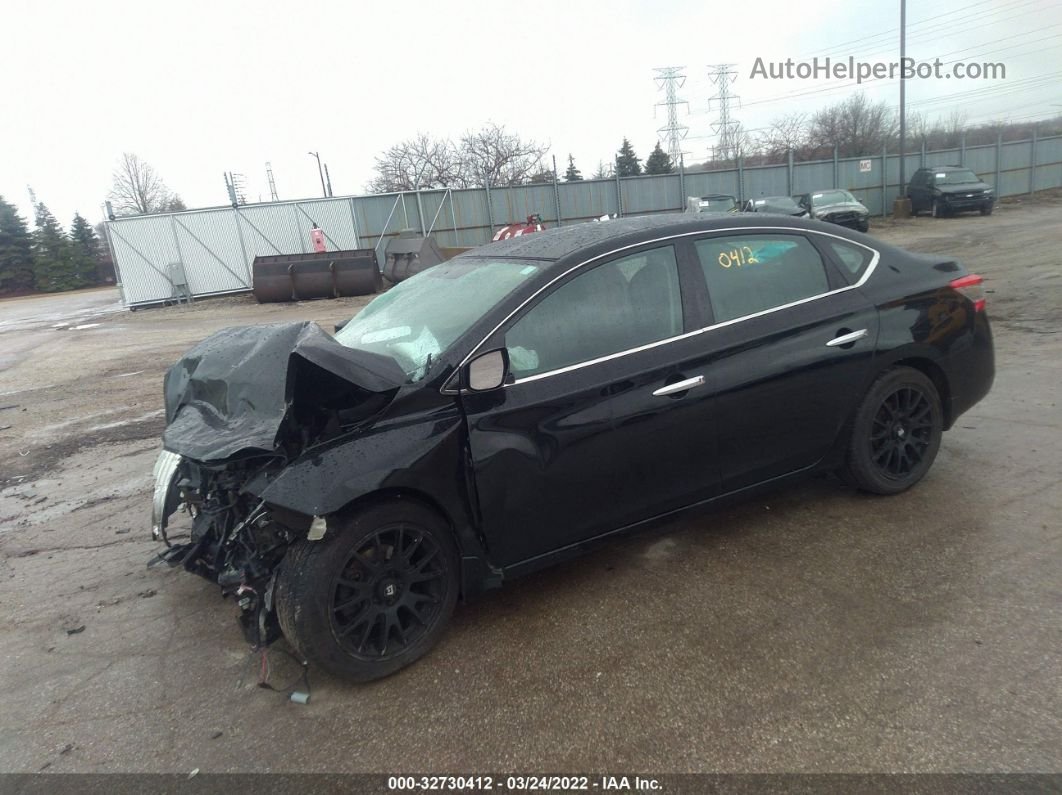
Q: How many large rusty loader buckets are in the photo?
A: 2